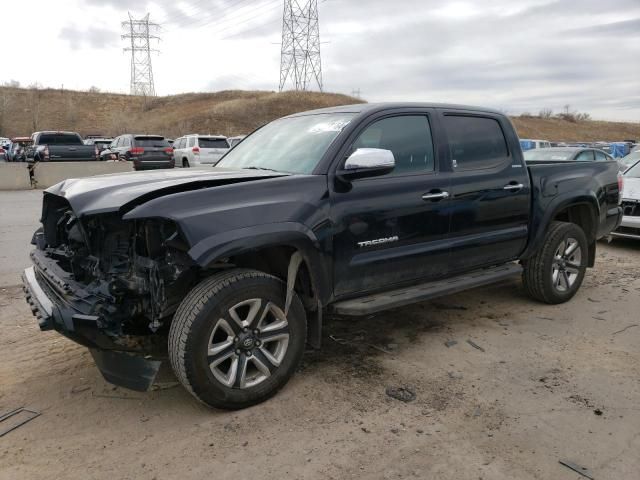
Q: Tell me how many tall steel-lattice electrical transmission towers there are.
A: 2